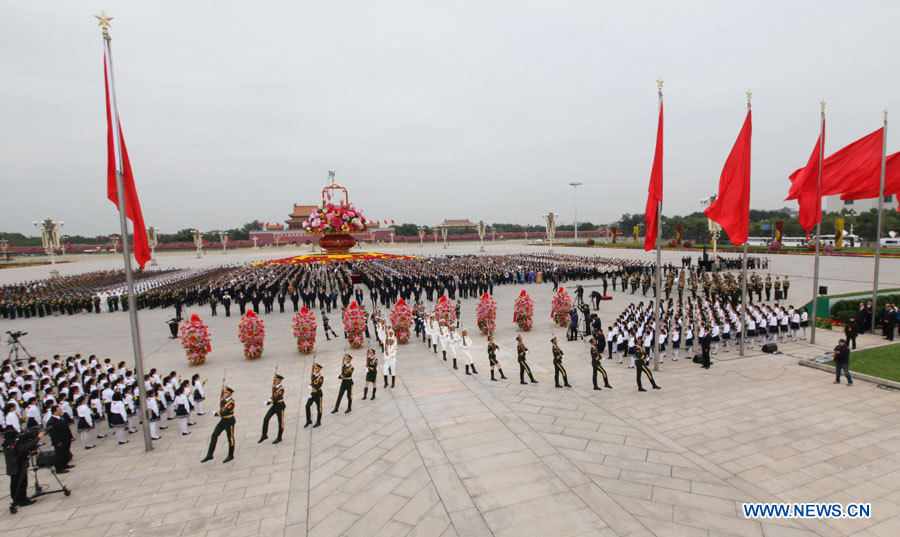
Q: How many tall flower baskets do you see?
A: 9